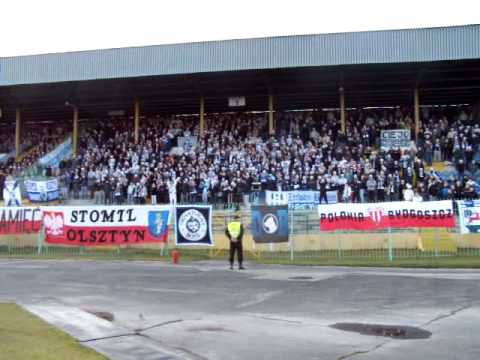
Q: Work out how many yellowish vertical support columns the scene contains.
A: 7